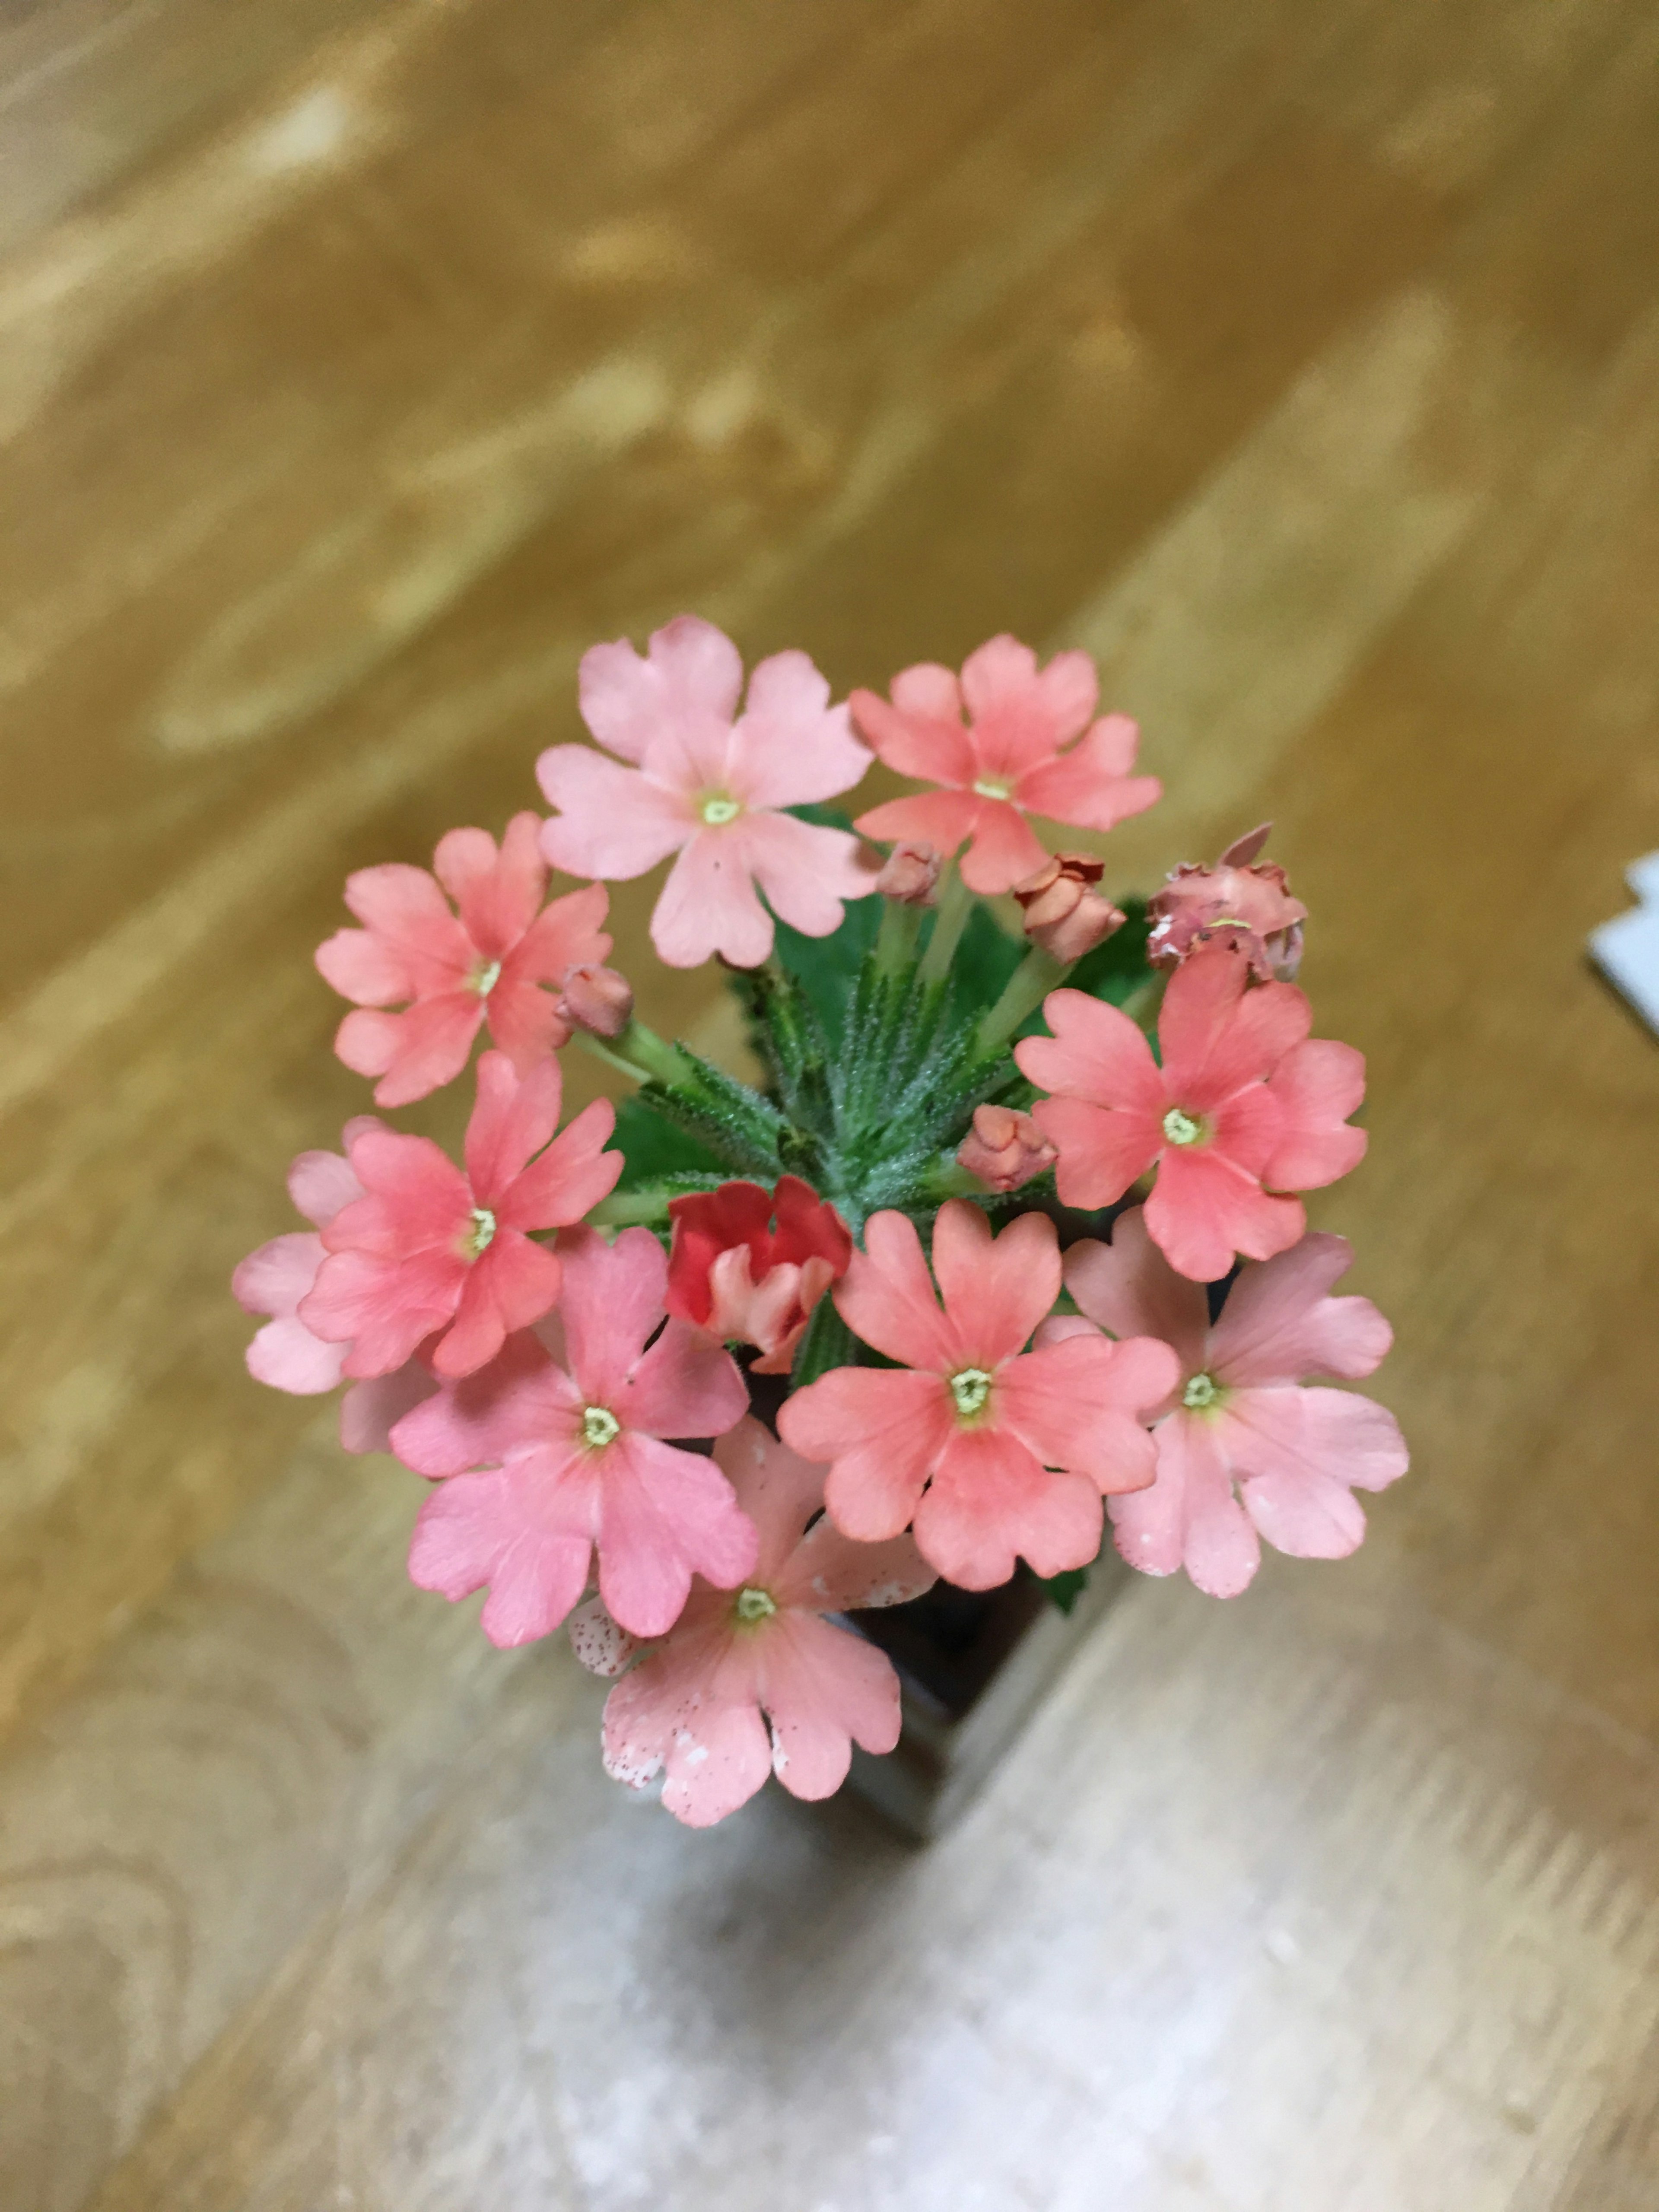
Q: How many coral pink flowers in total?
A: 5